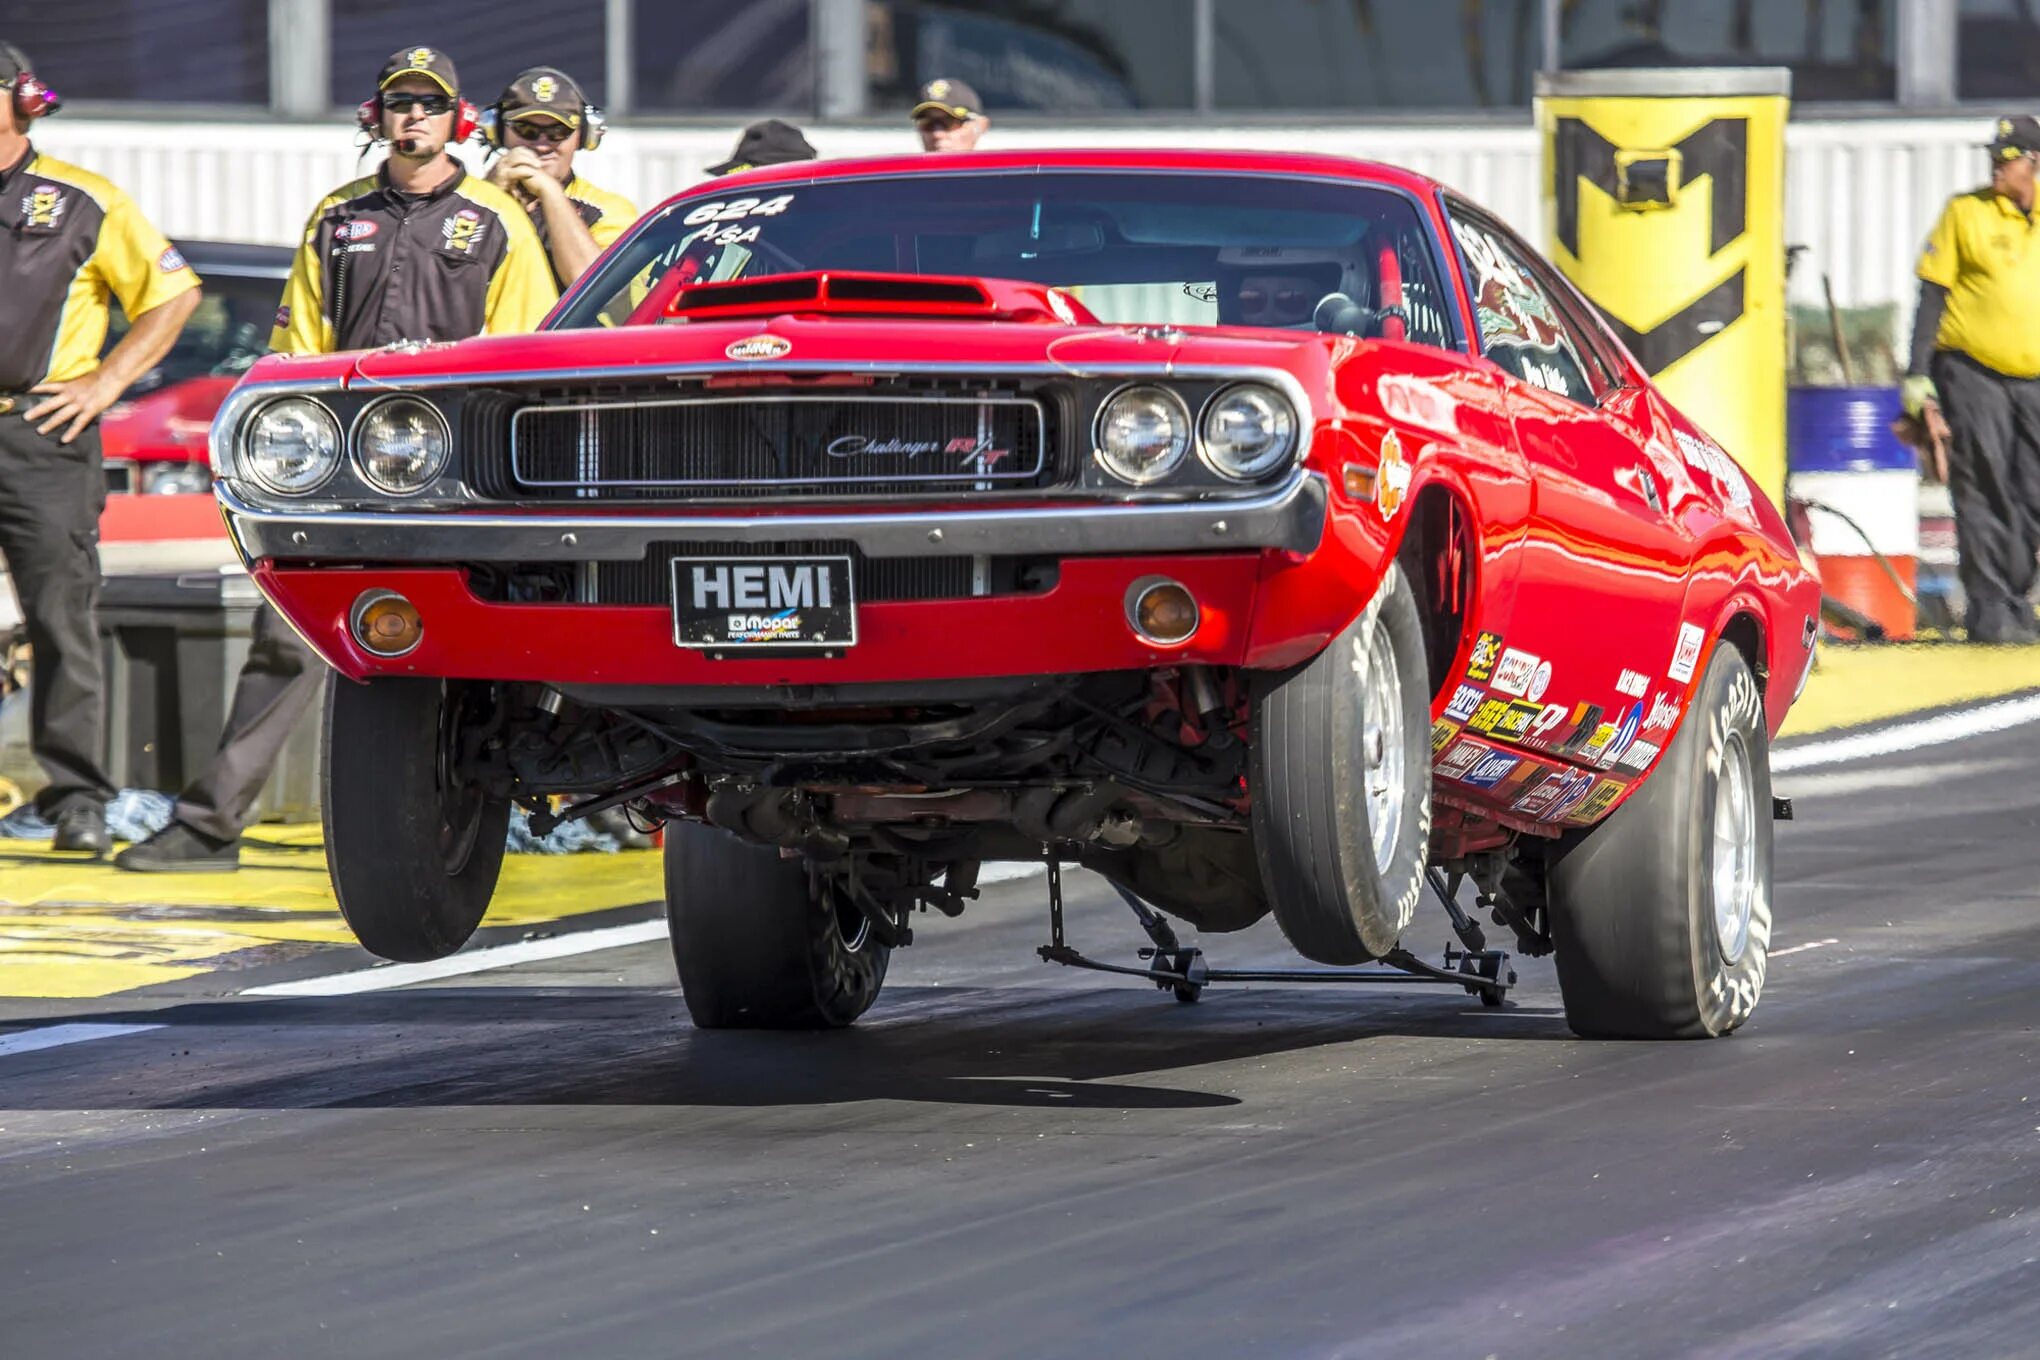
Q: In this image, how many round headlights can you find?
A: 4